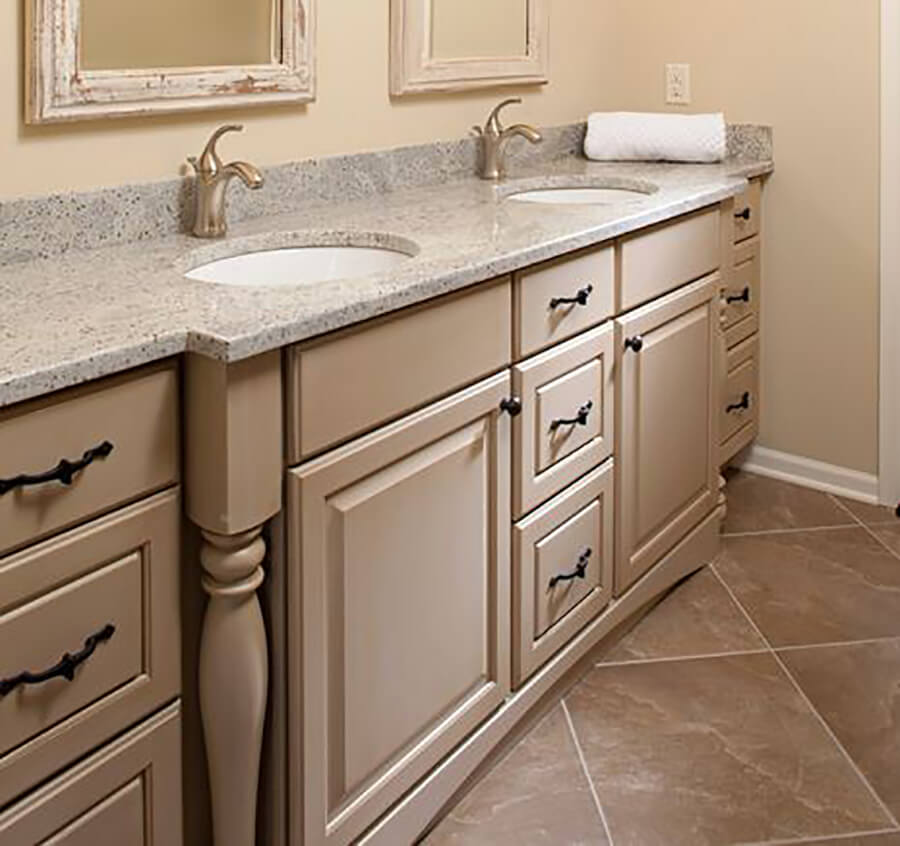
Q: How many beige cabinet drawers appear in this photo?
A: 9